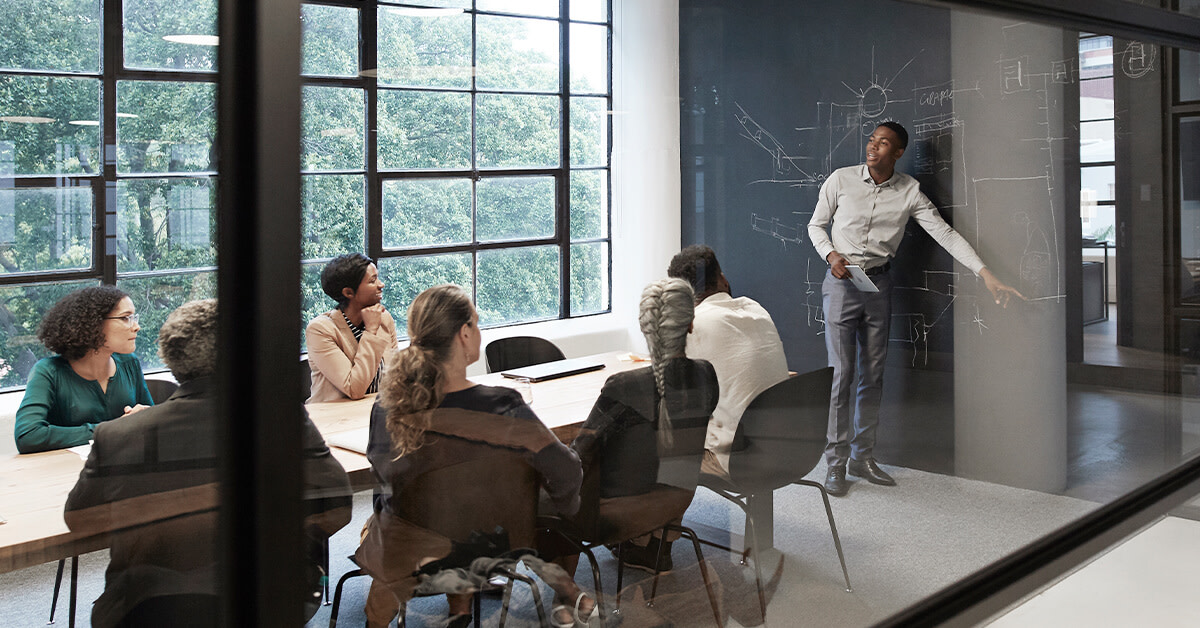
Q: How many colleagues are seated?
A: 6